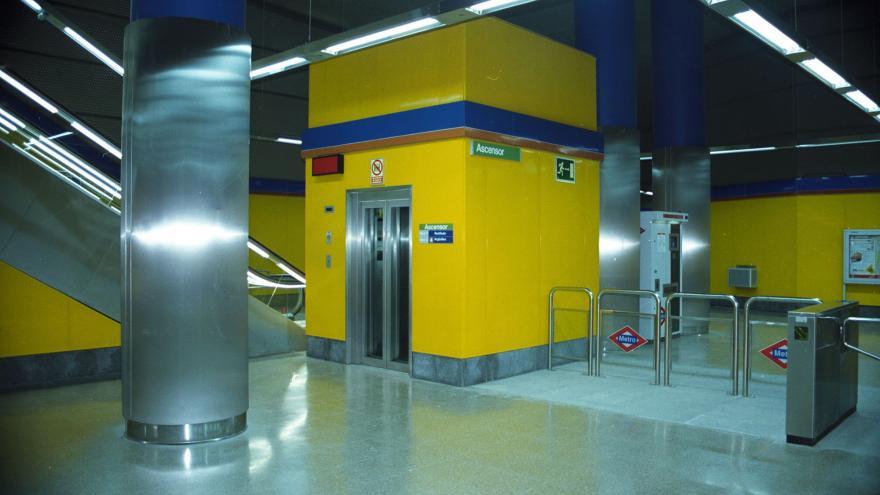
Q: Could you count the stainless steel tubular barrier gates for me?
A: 4